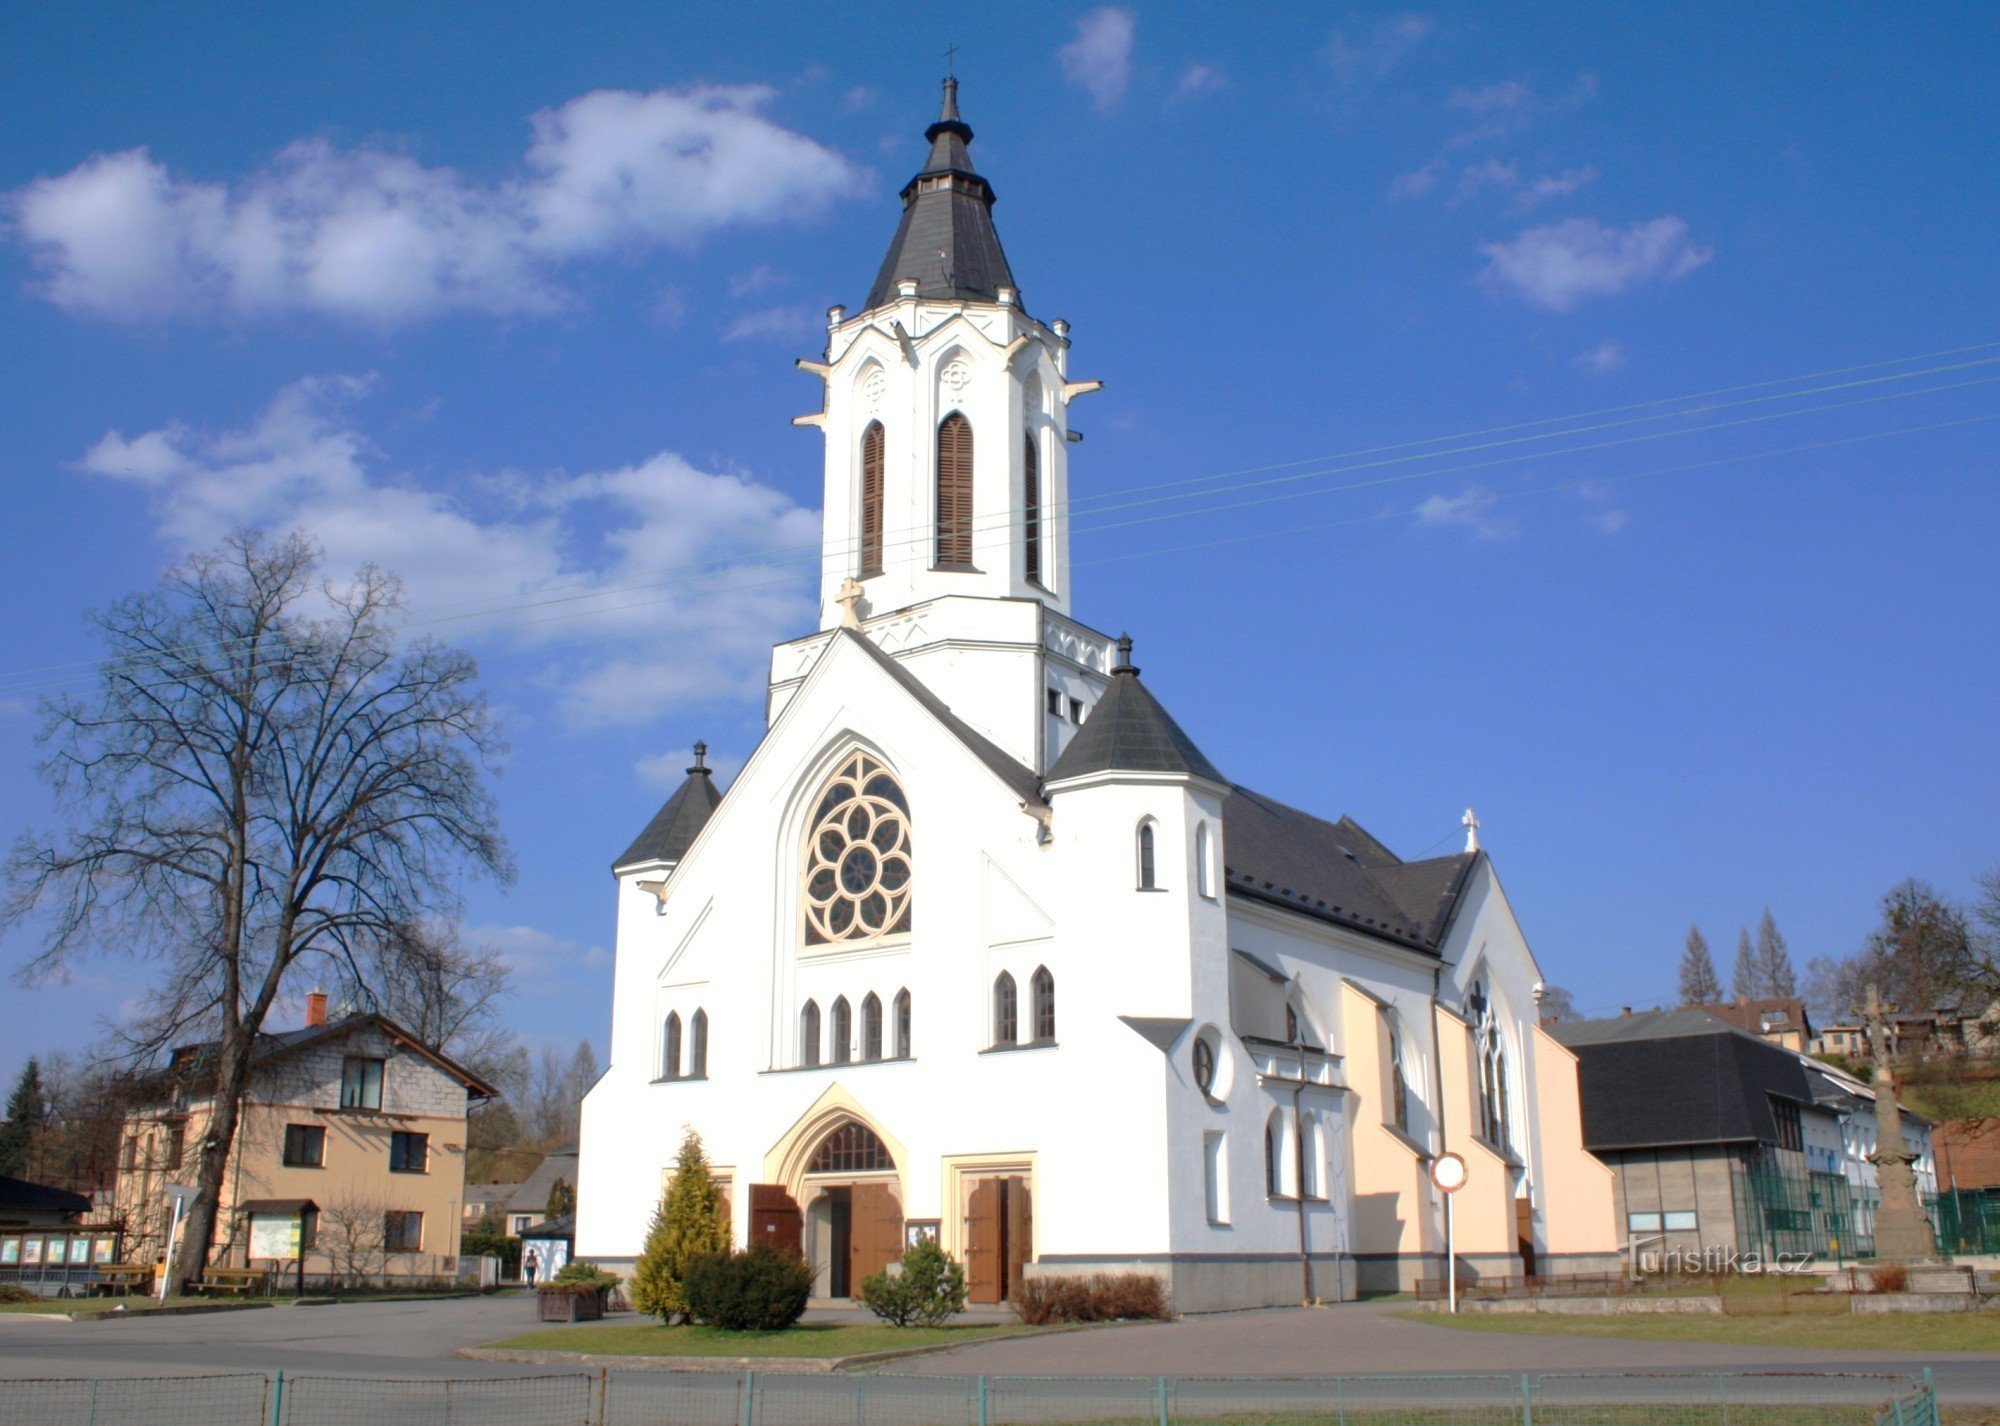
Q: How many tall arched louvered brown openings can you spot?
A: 3